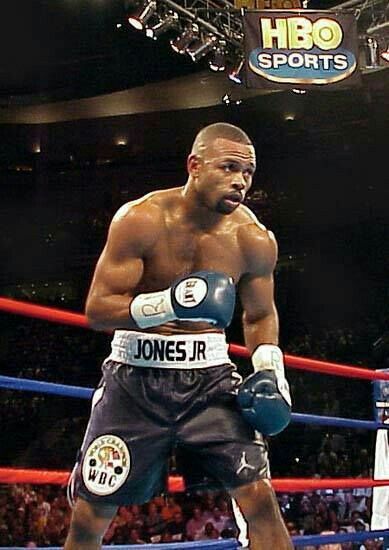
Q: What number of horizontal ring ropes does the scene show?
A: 4